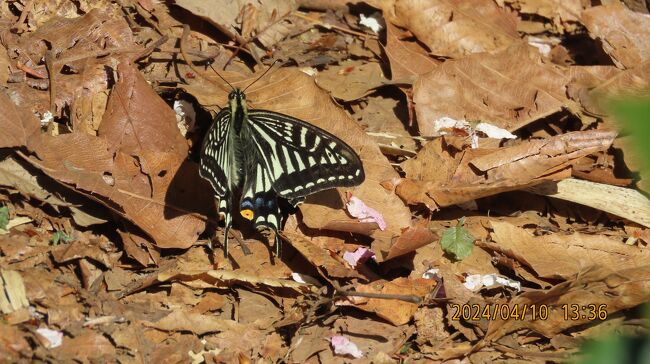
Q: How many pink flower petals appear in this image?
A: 3